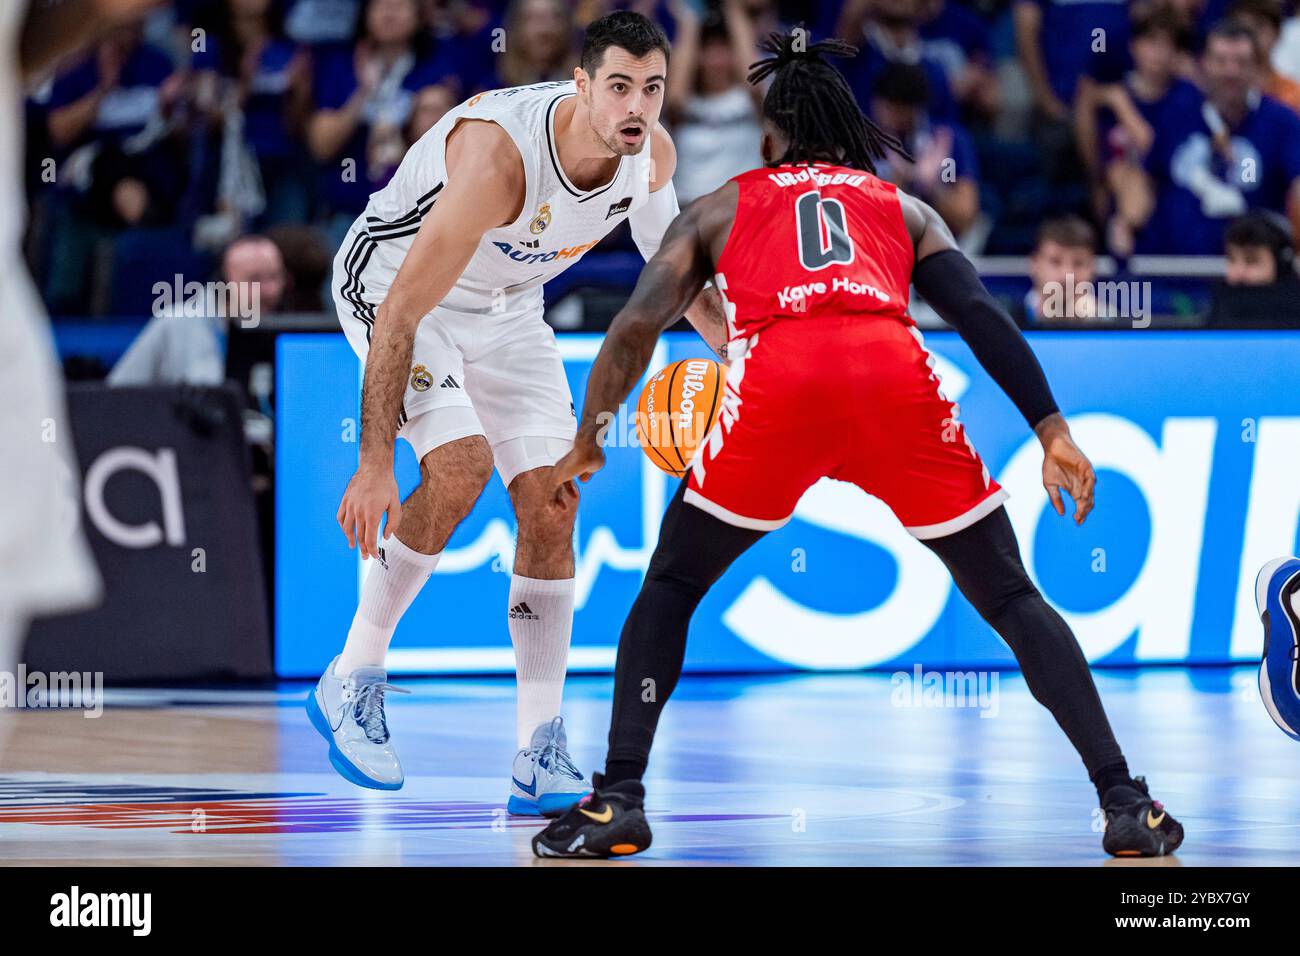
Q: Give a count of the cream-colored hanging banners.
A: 0